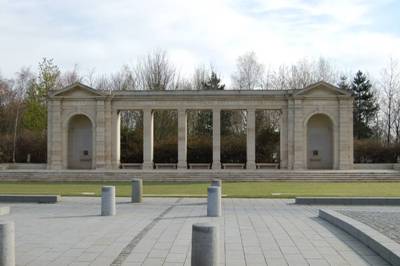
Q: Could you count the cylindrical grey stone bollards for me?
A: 6